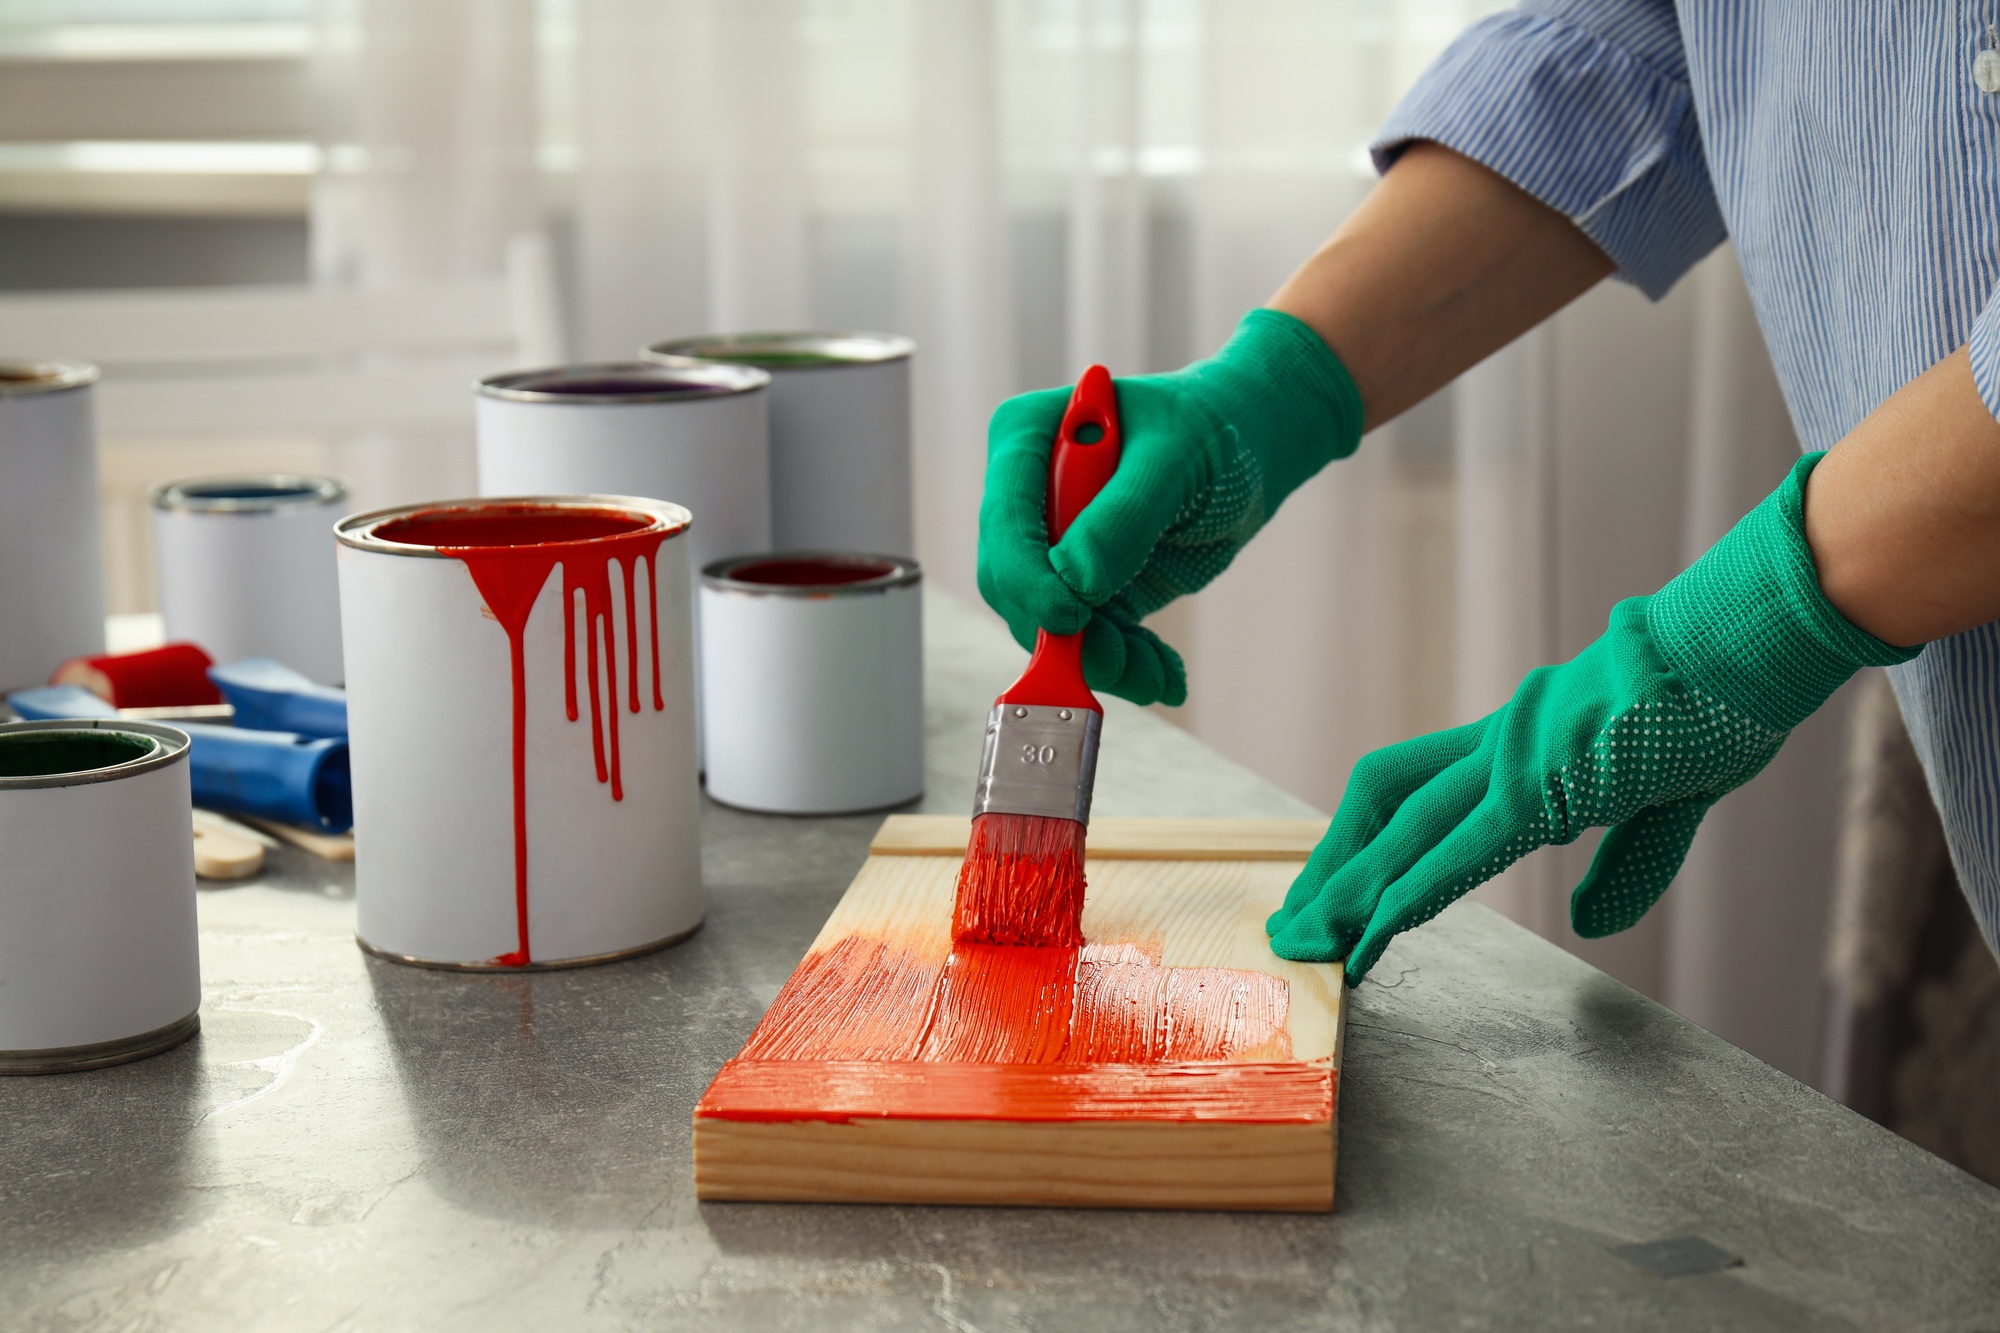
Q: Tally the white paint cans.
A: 7